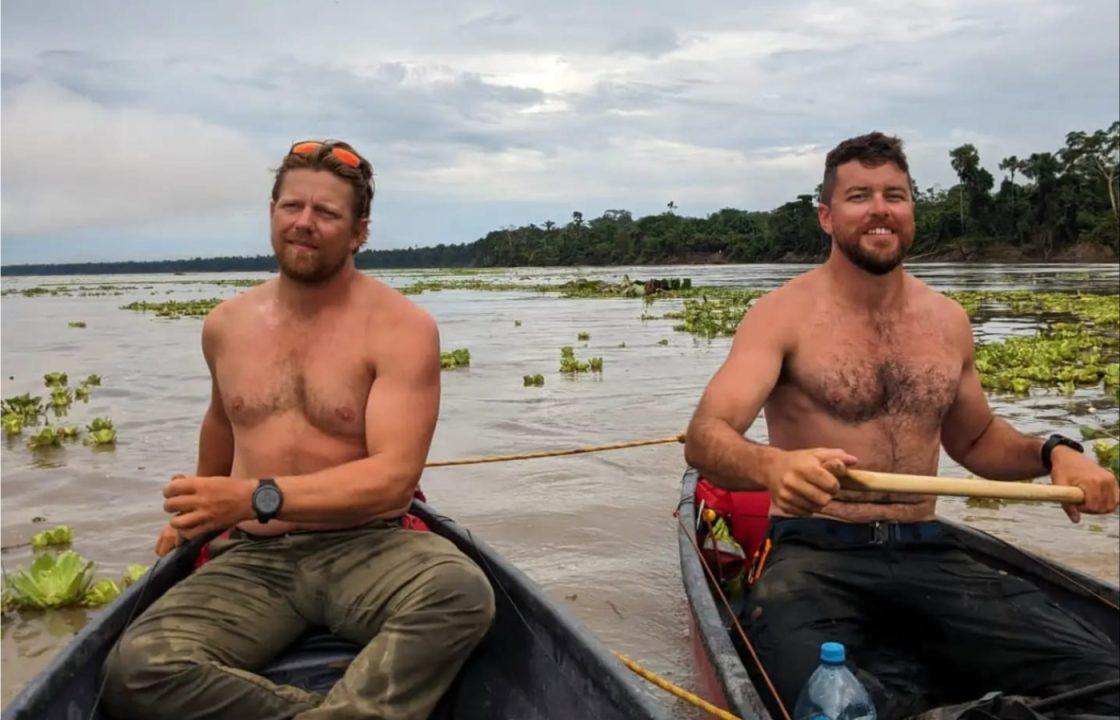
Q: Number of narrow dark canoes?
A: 2